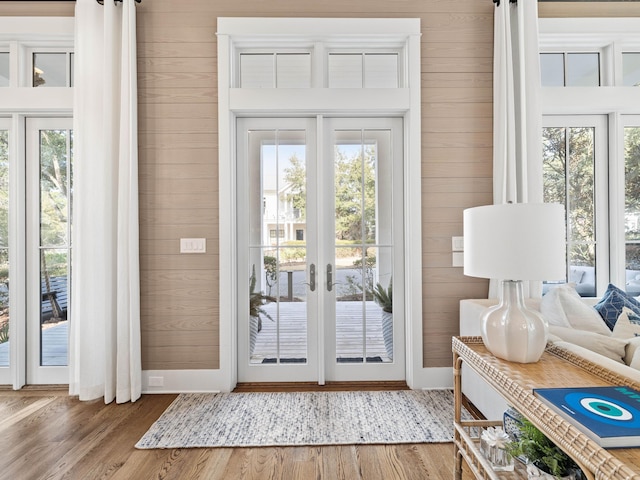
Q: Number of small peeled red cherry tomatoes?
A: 0